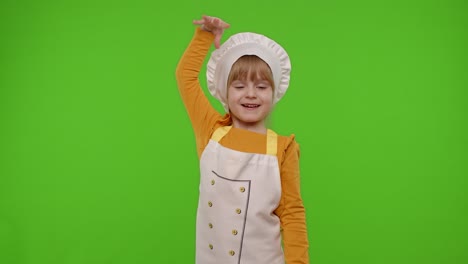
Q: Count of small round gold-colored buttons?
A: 8